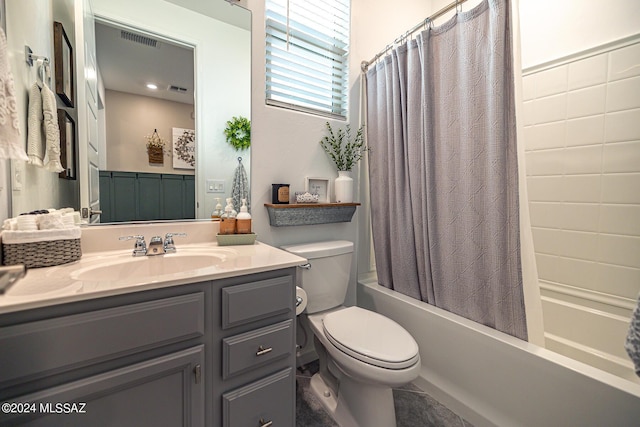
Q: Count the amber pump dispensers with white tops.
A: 2